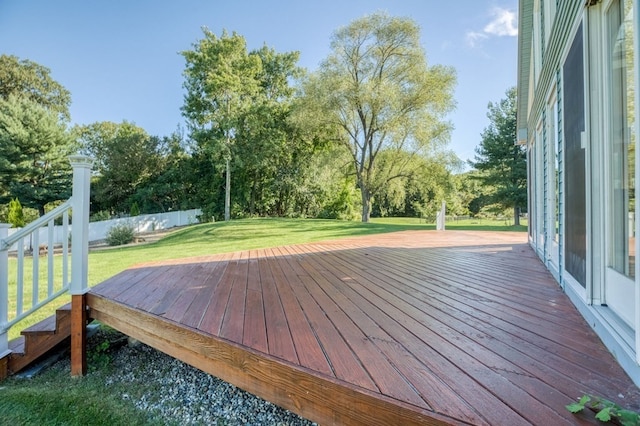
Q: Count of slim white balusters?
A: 4